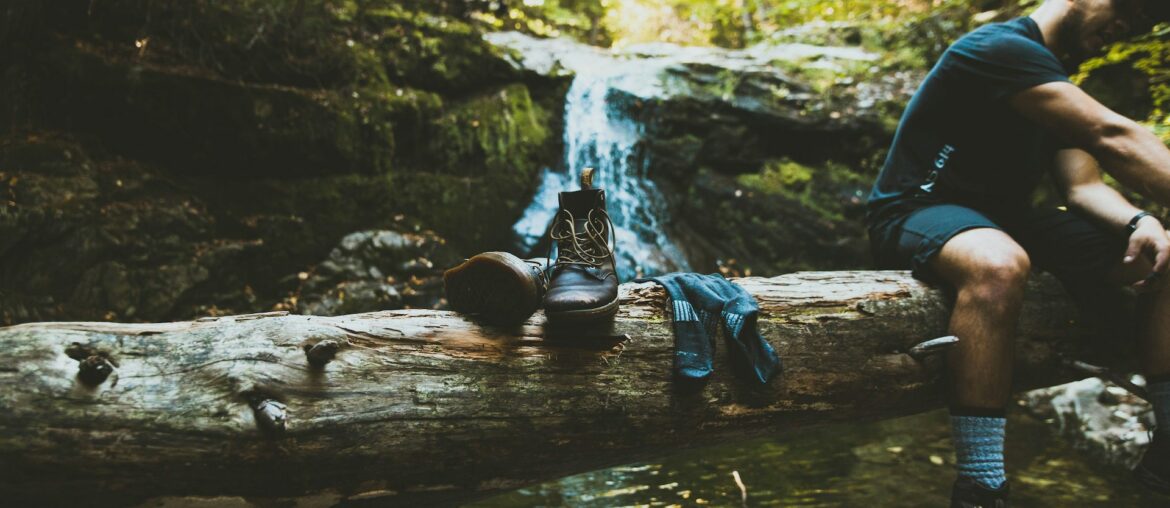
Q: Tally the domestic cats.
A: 0